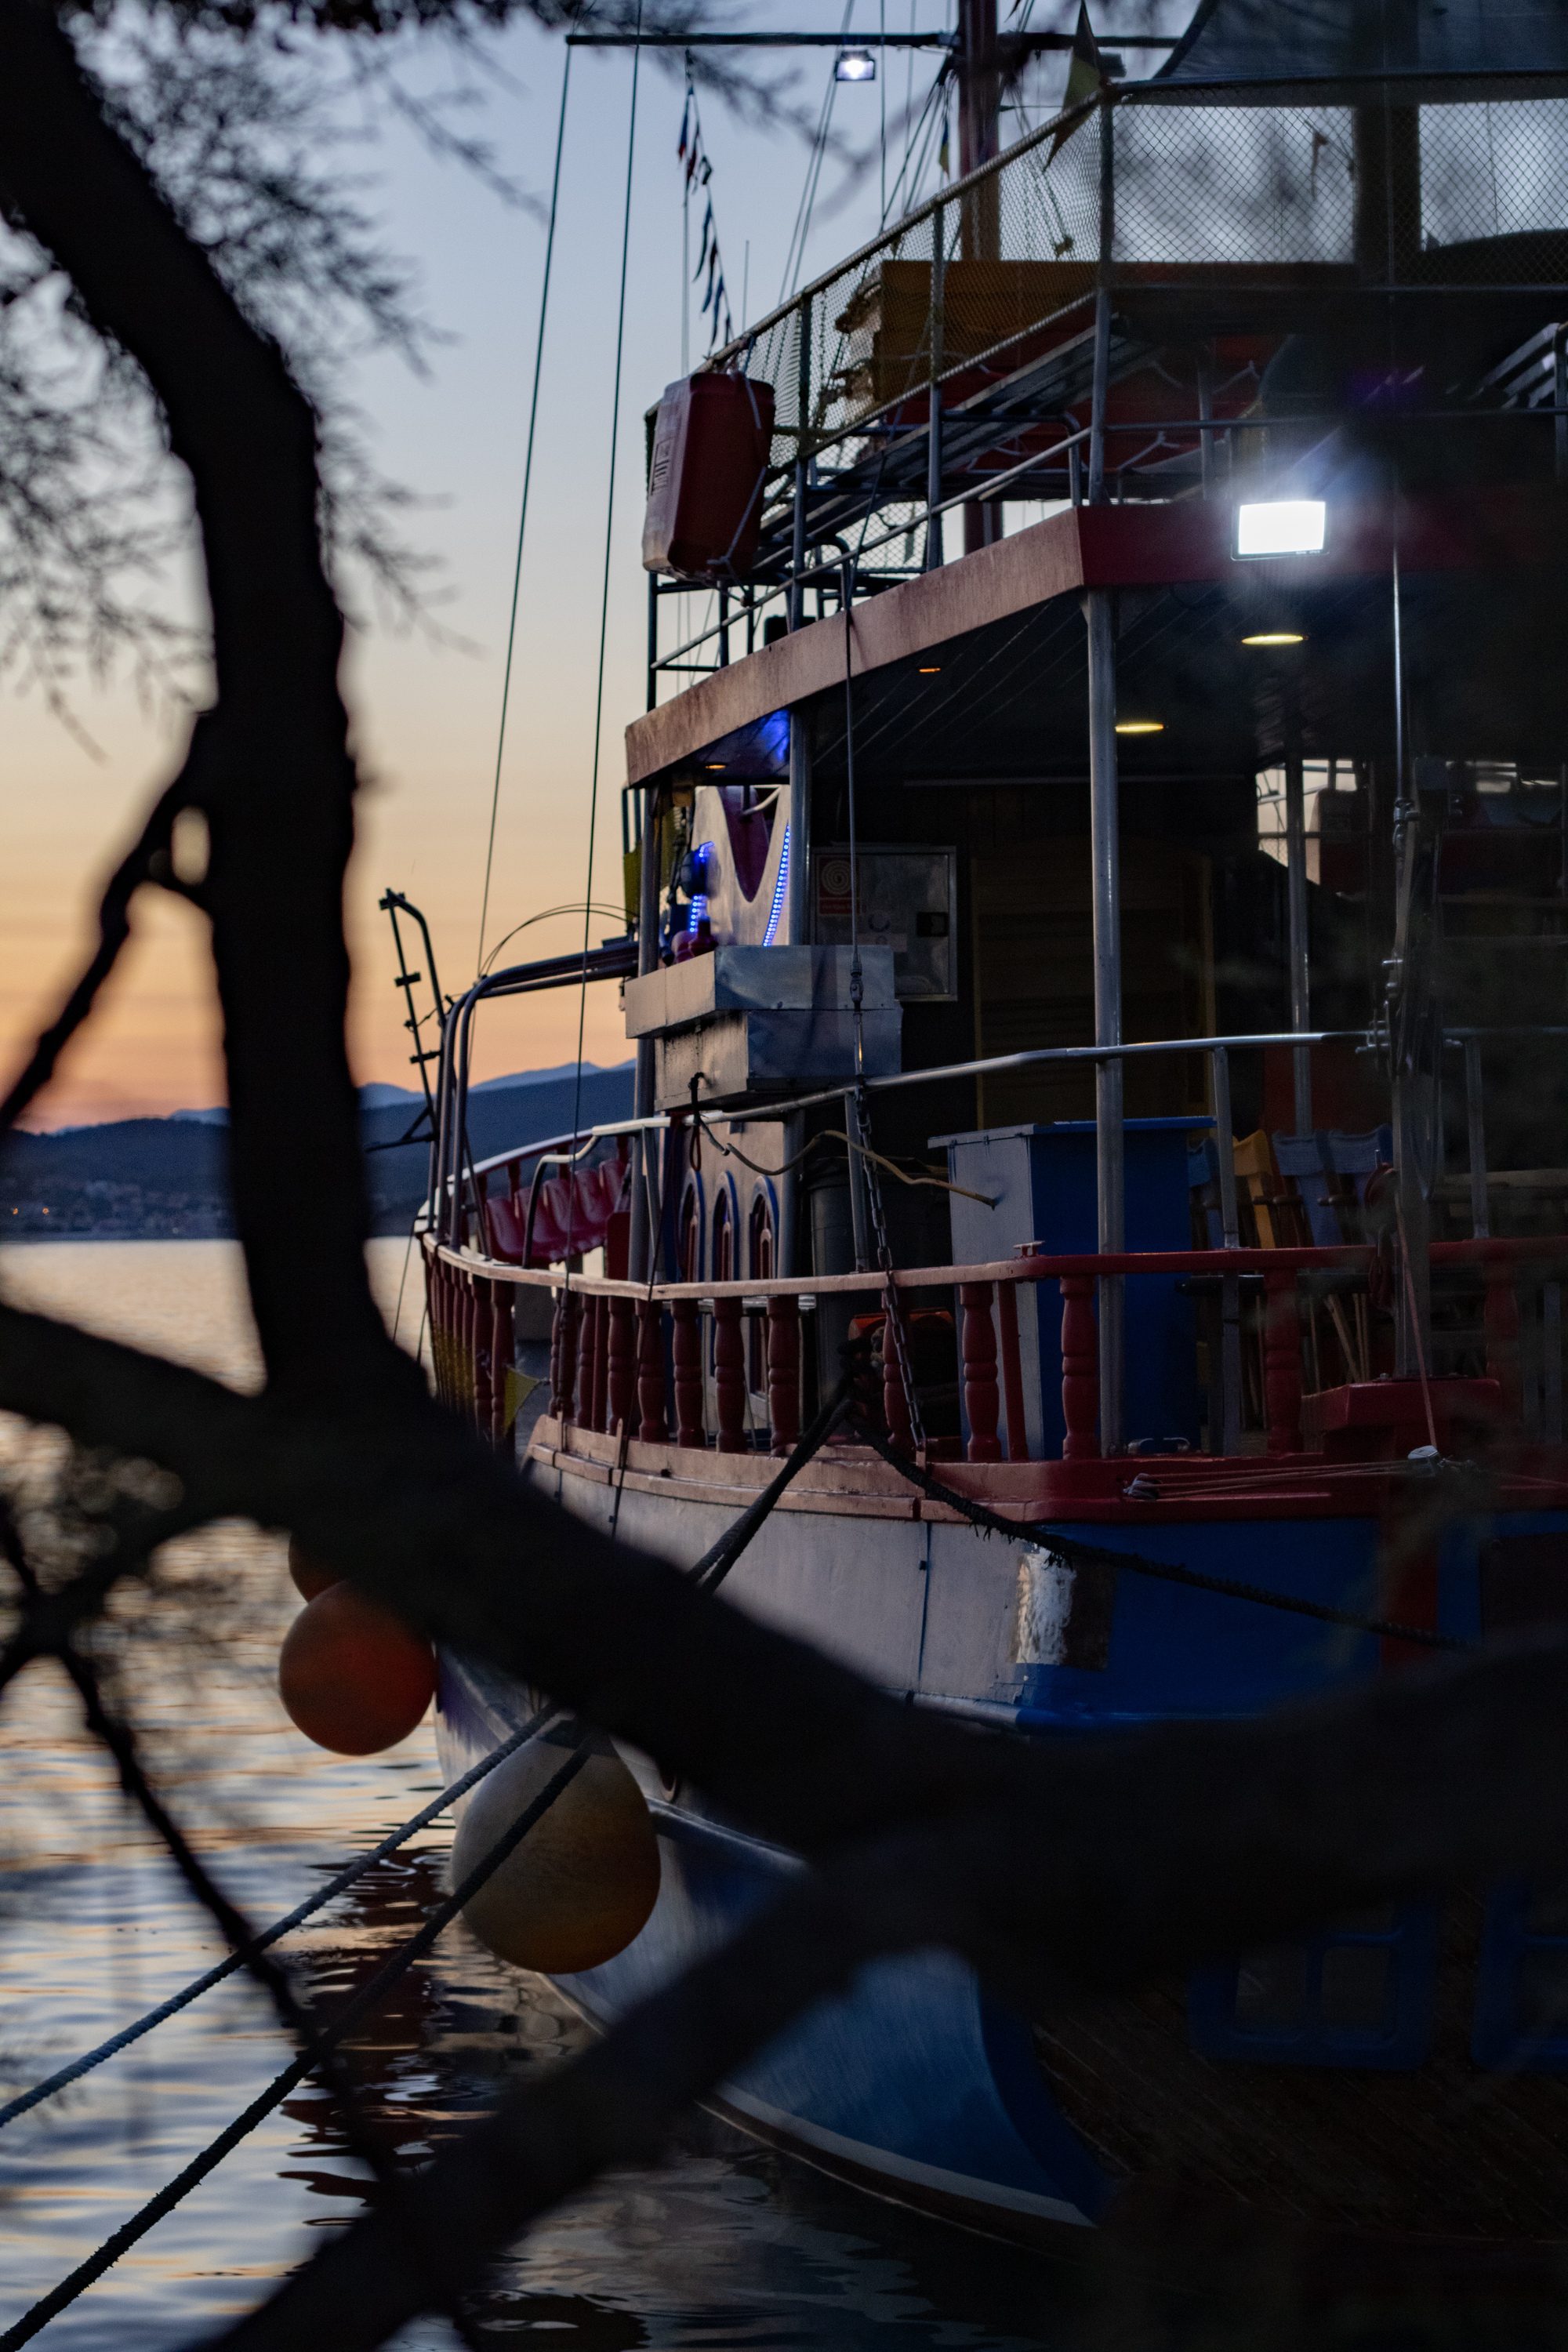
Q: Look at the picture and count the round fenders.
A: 3